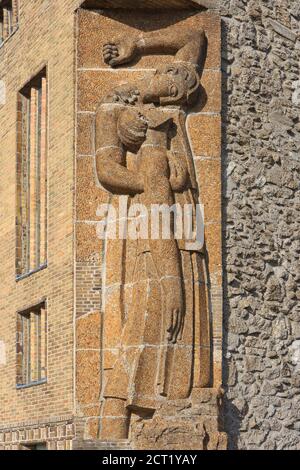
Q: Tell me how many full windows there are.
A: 2